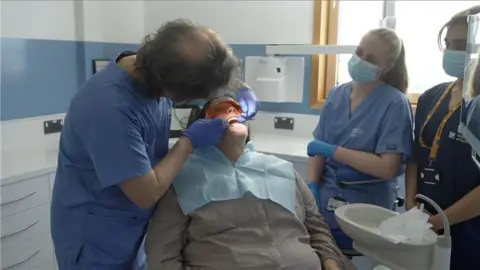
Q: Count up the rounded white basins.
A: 1